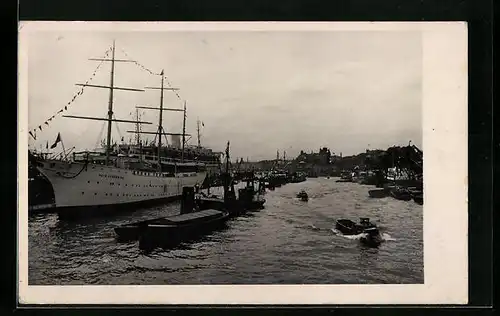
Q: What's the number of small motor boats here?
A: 2